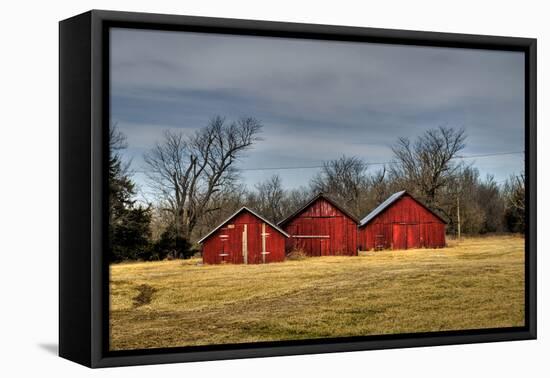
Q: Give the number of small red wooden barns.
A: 3